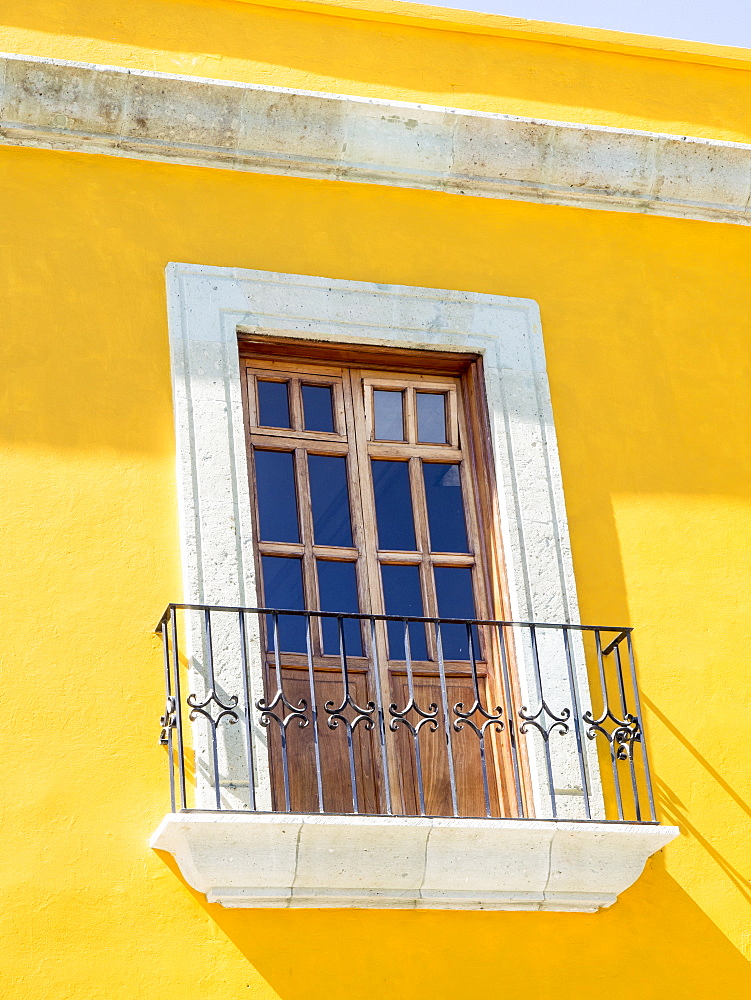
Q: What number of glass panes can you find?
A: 12